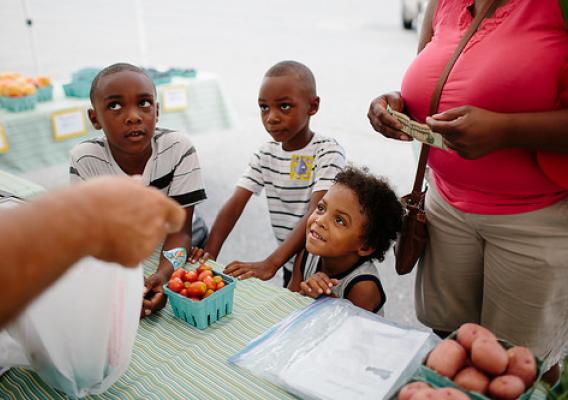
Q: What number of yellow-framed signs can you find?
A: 3